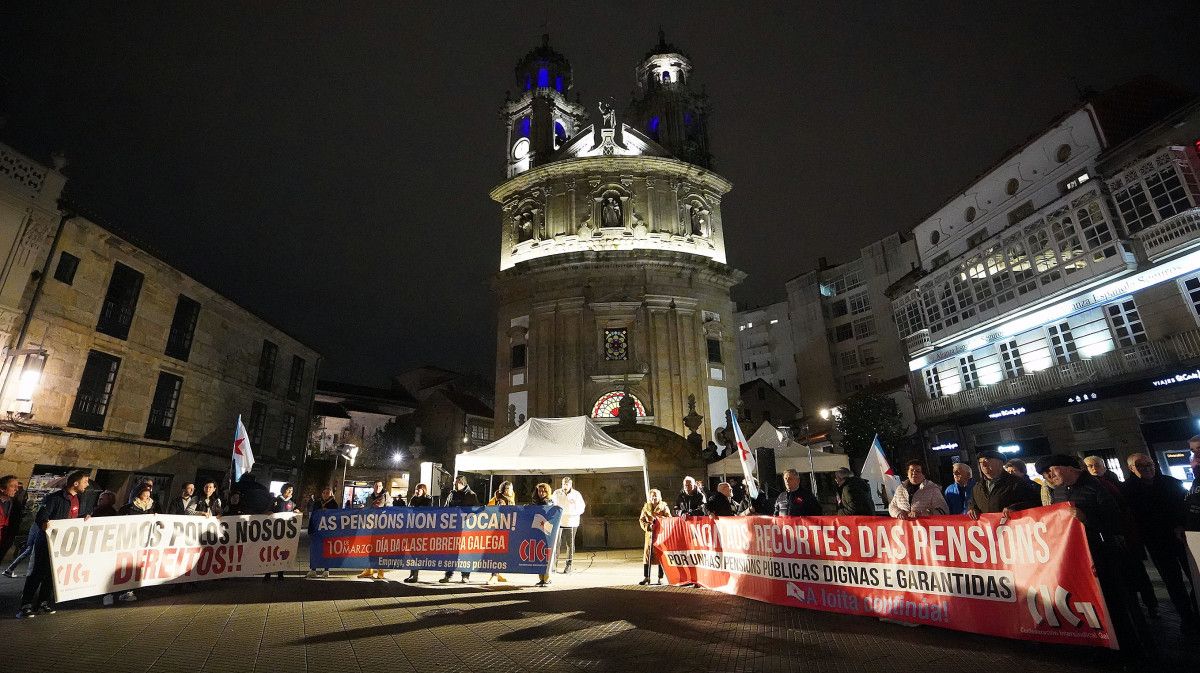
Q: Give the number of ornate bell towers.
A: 2